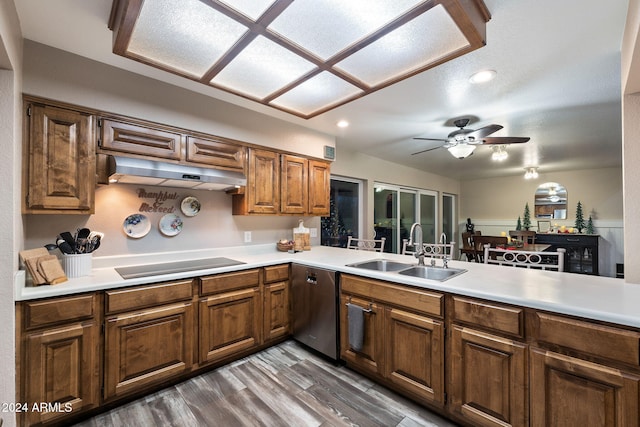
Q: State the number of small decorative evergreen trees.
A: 4